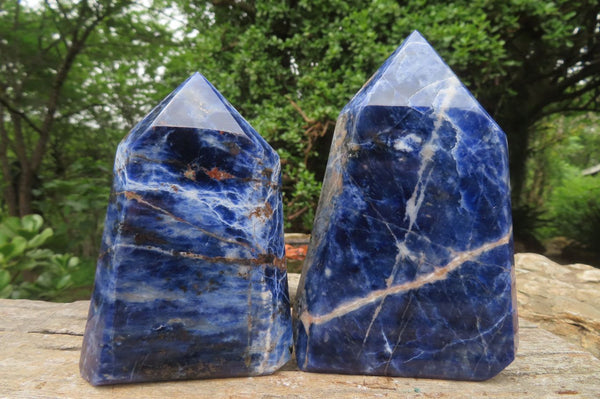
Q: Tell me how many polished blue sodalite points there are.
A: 2